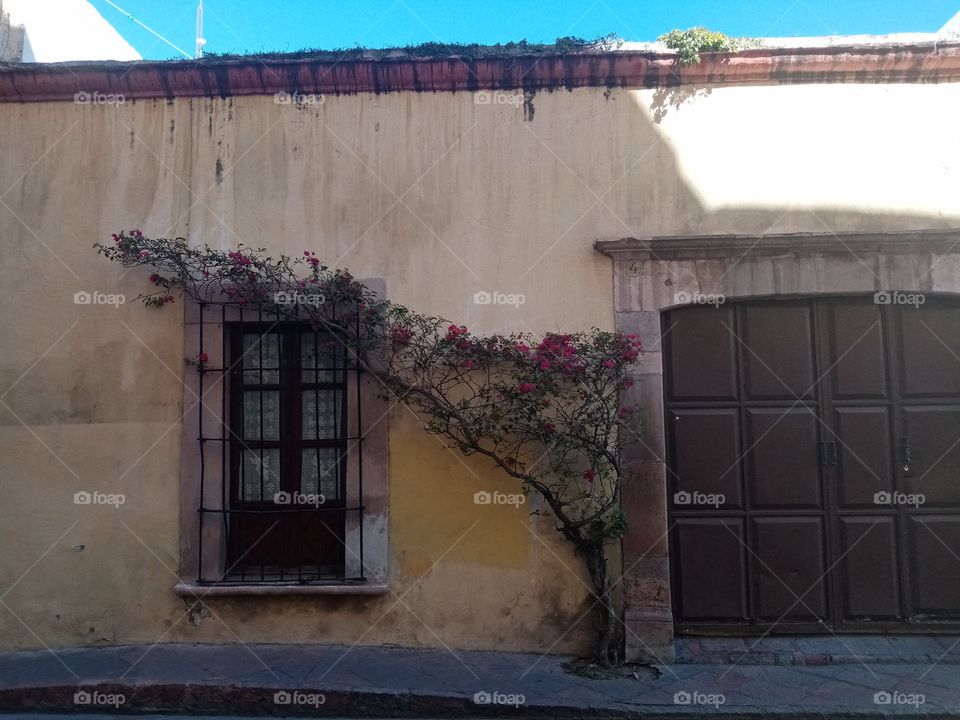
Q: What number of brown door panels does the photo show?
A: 12